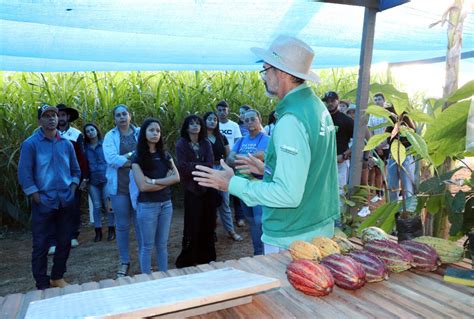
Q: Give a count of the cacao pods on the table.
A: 10